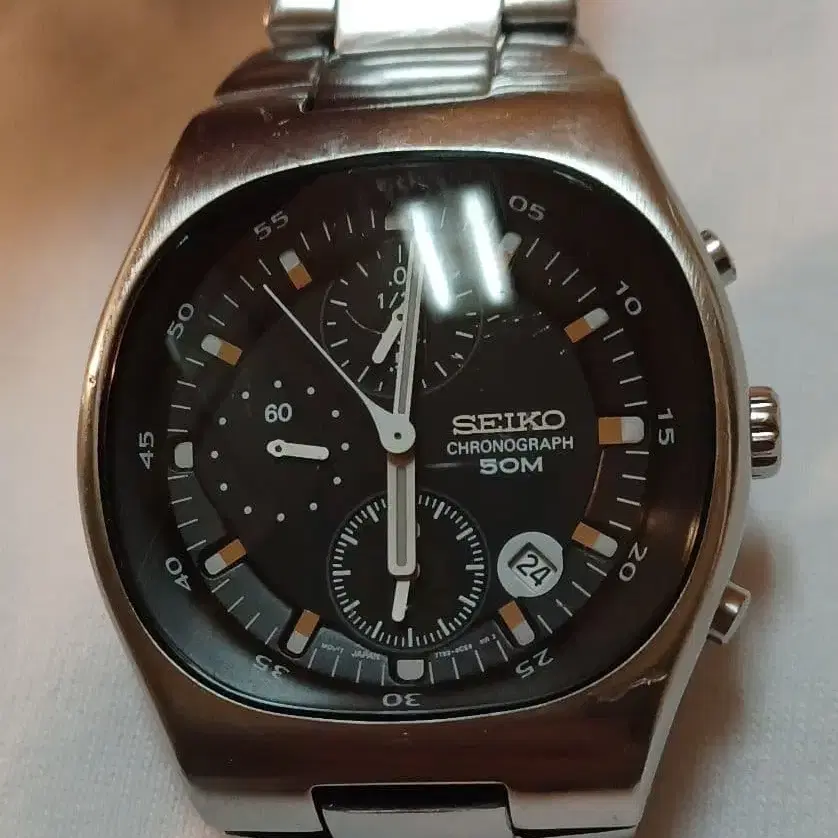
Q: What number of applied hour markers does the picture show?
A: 12